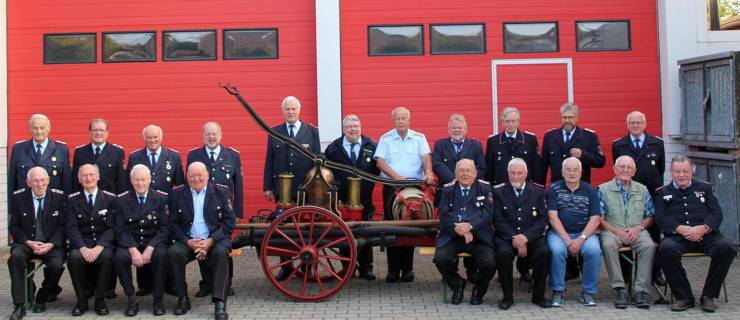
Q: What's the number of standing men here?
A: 11